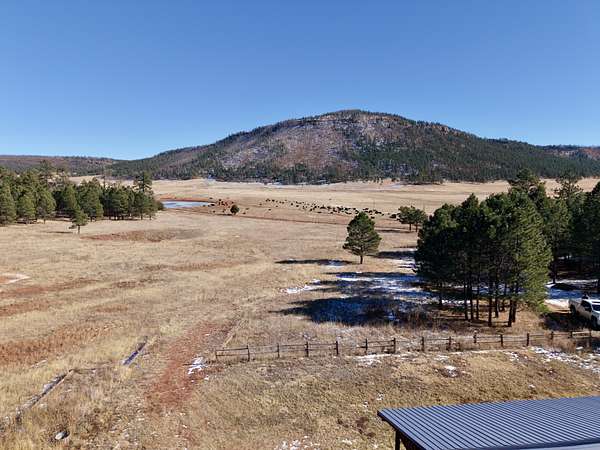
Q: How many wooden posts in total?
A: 15